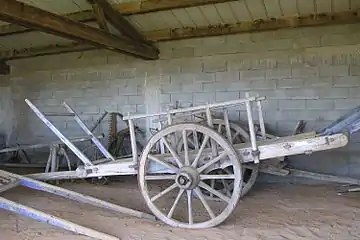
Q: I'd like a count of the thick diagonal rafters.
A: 2